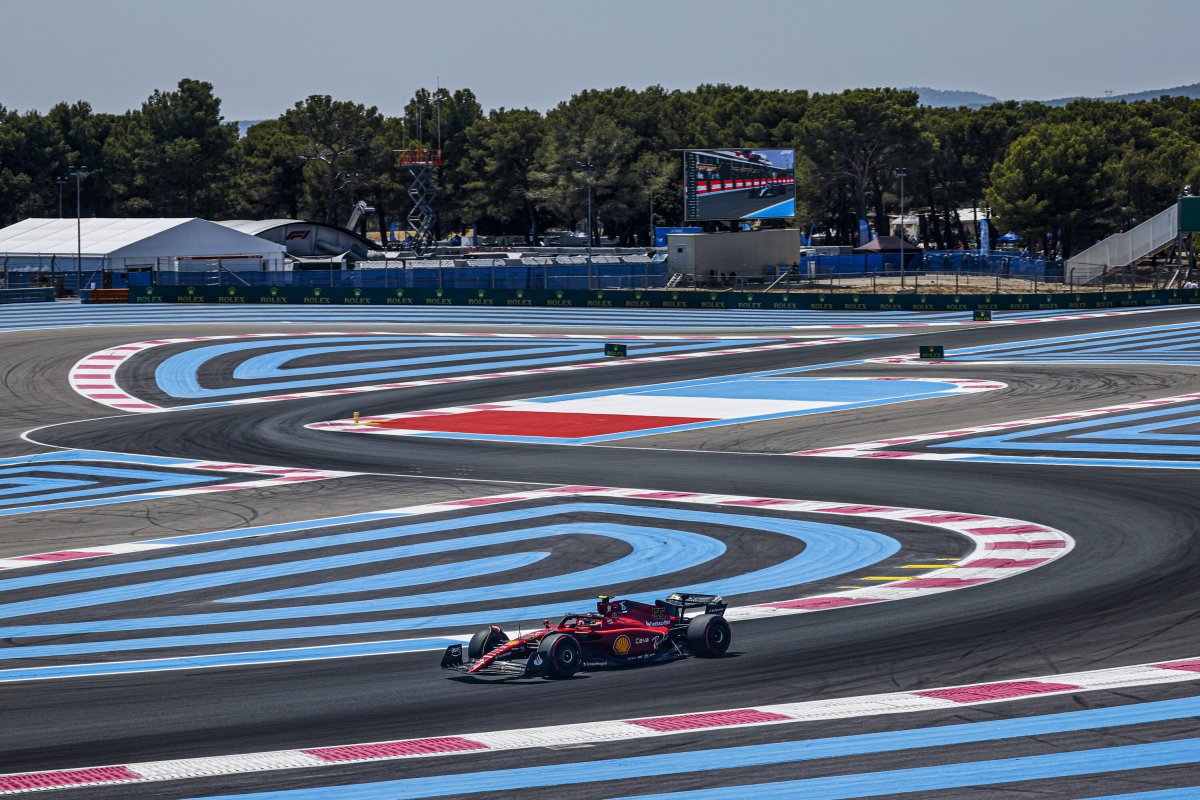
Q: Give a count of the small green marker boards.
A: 3